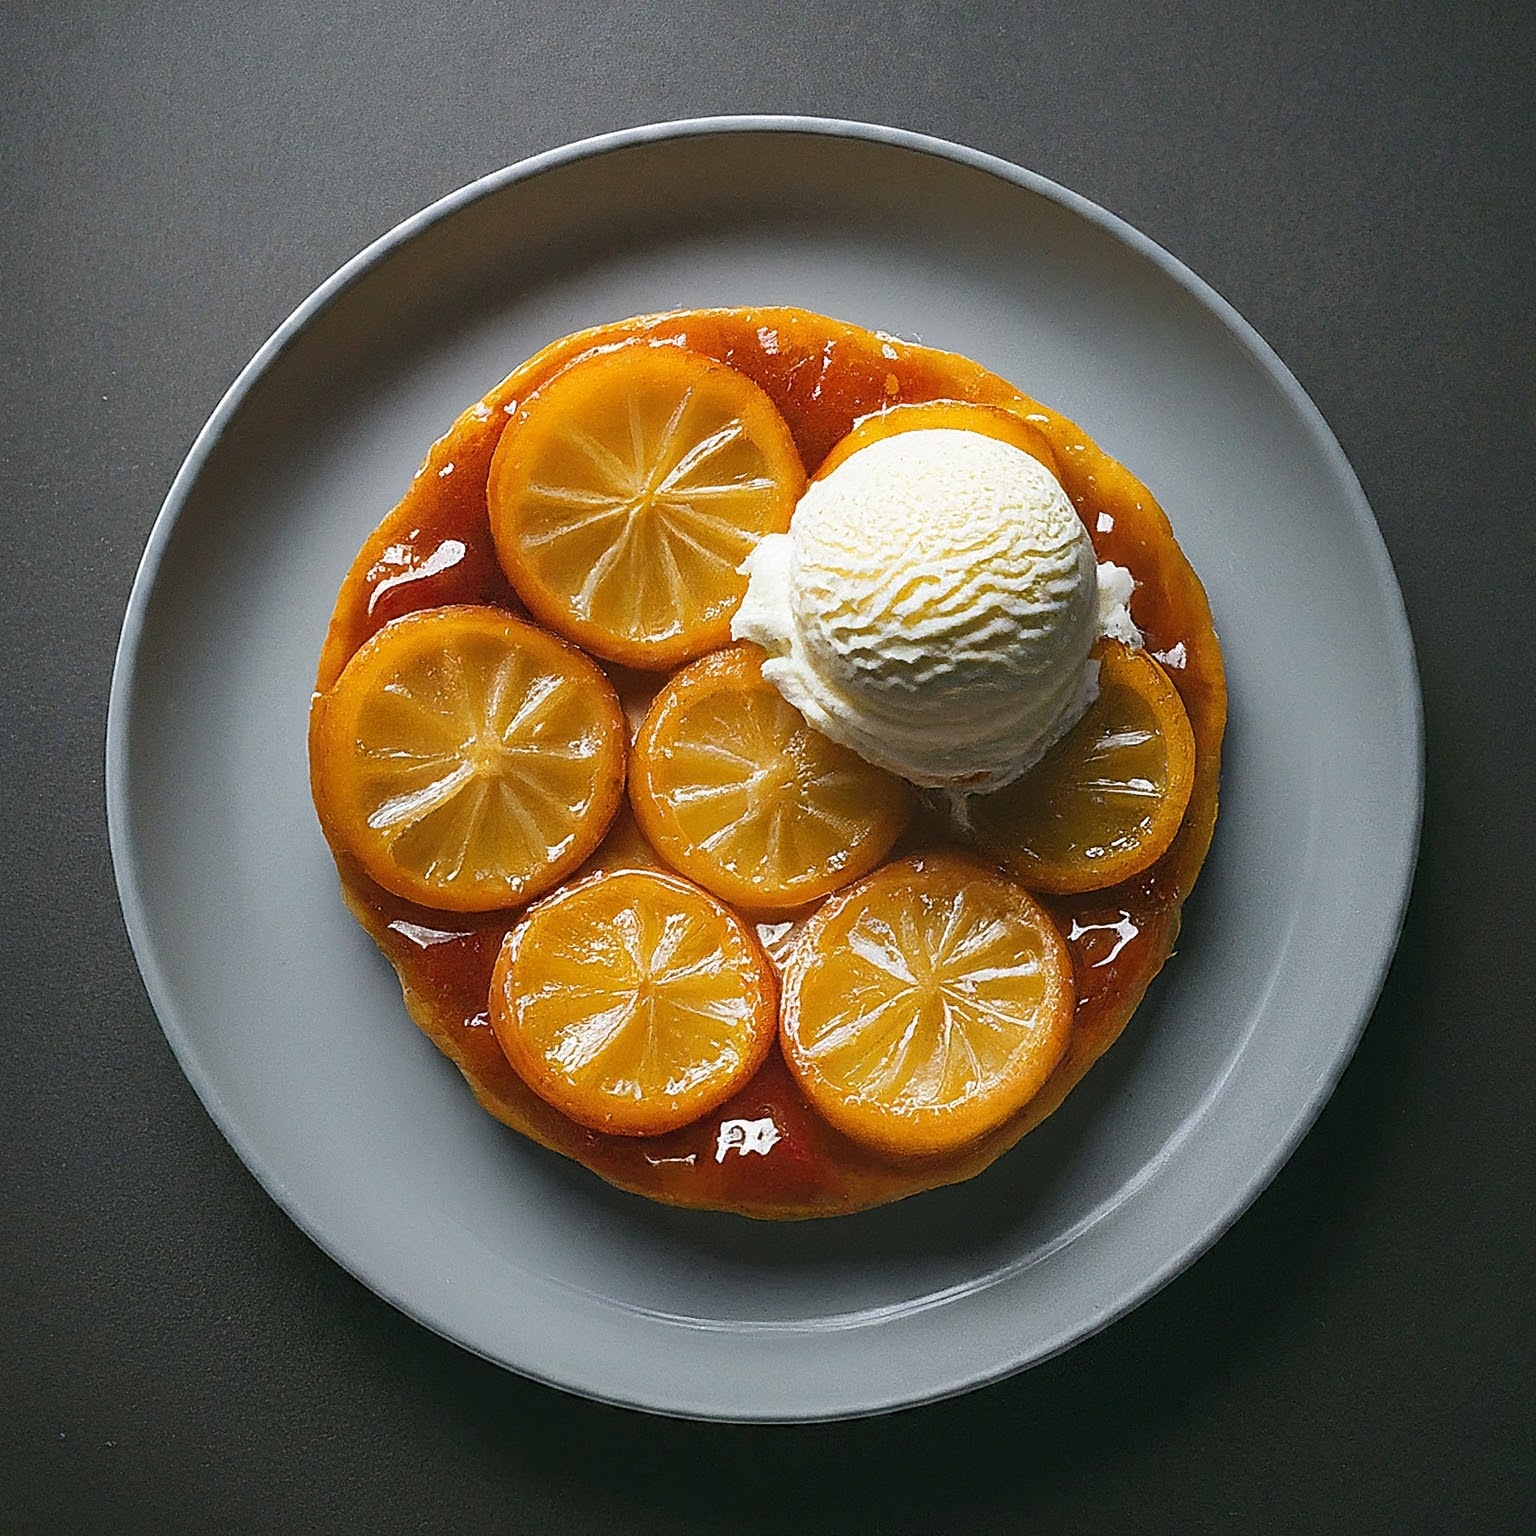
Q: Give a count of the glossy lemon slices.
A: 7